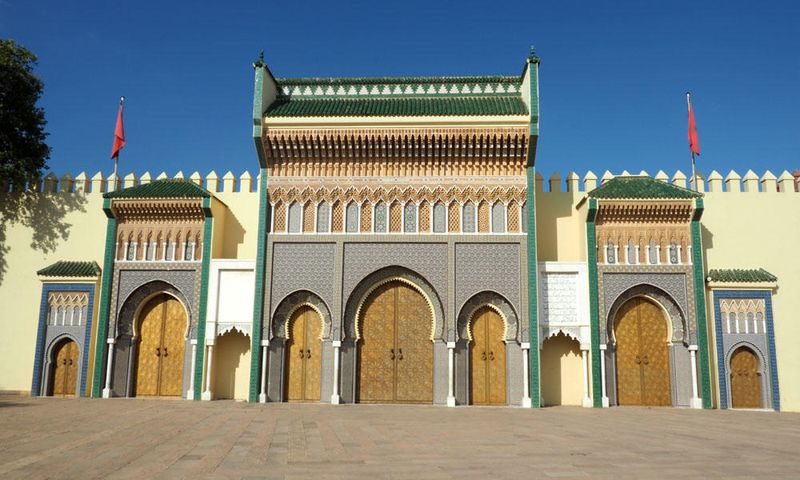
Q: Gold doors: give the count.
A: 7